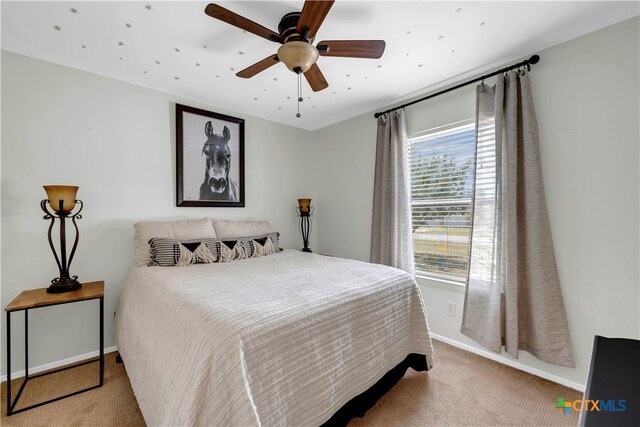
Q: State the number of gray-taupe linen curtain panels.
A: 2